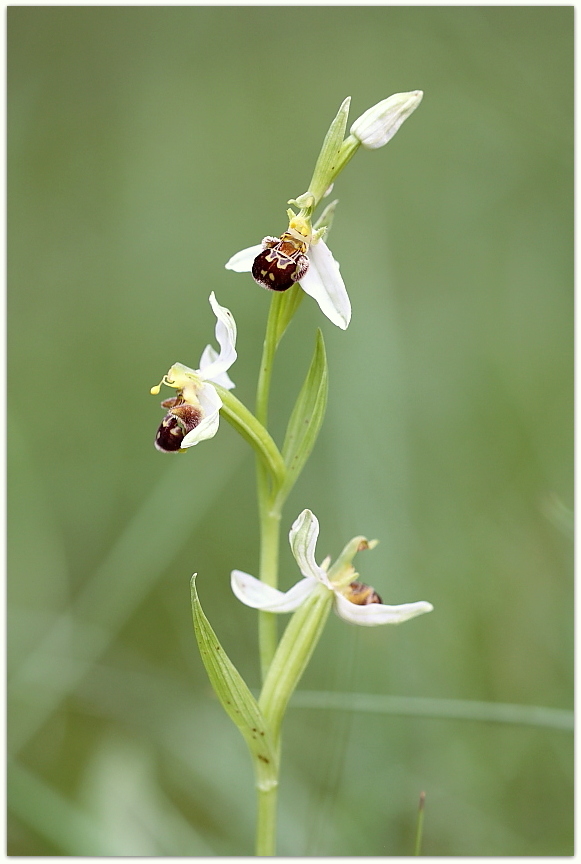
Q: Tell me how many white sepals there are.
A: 8